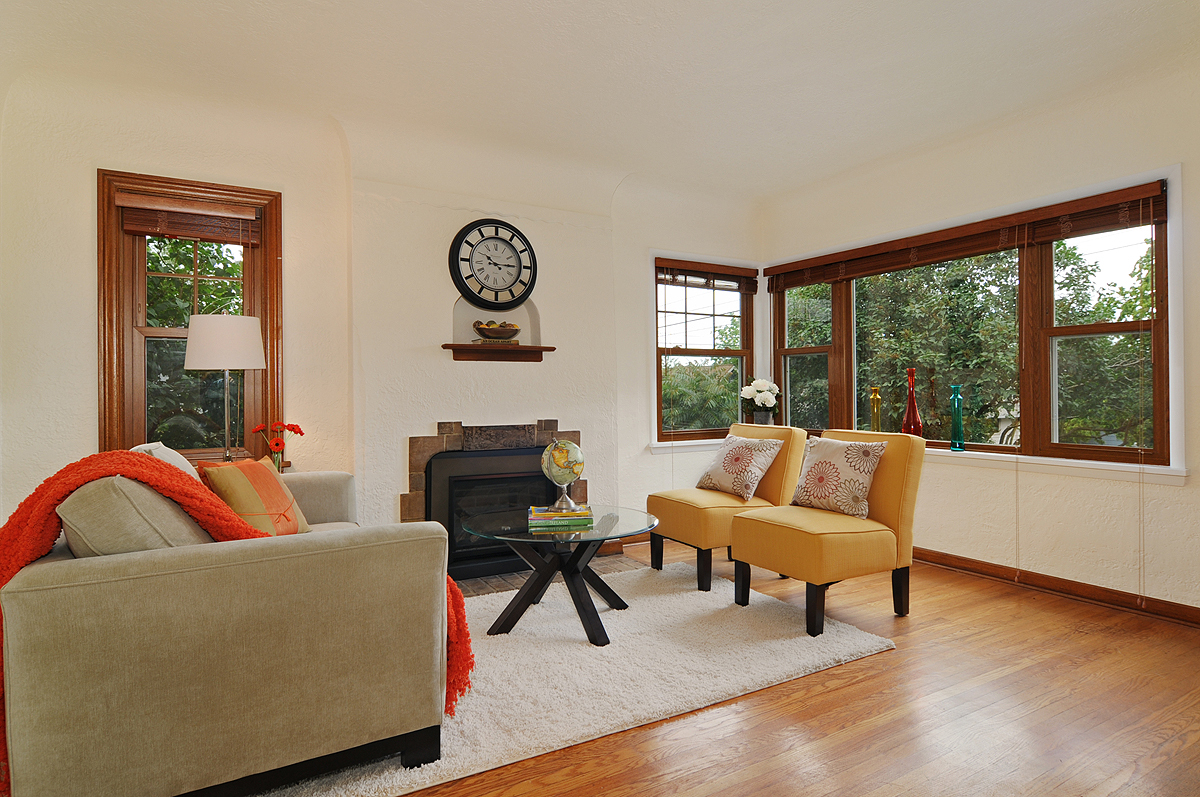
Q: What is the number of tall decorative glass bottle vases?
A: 3